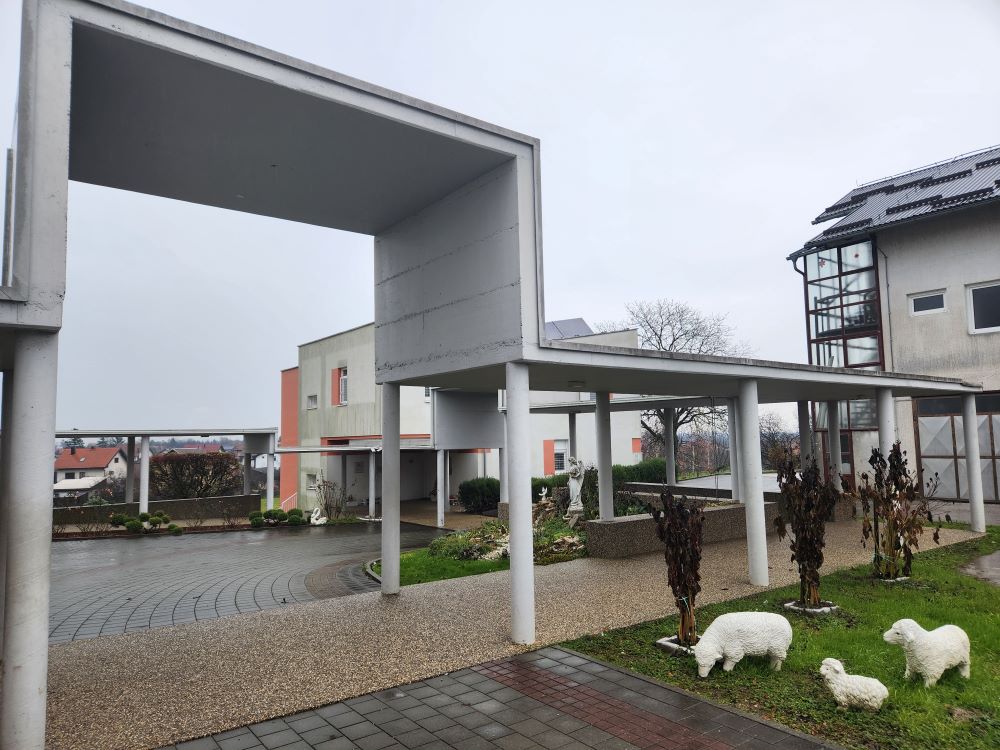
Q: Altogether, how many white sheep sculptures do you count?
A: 3